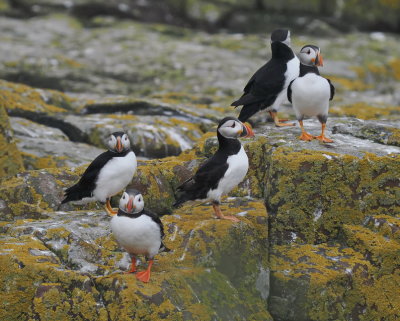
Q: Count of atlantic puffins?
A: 5